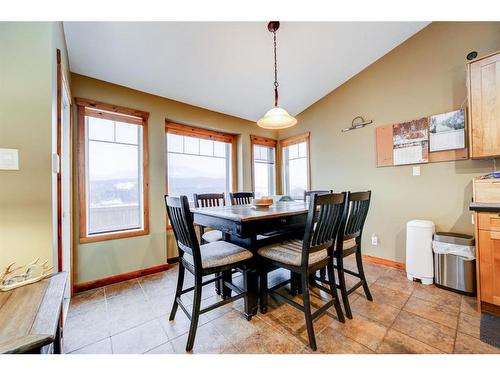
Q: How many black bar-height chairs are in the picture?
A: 6